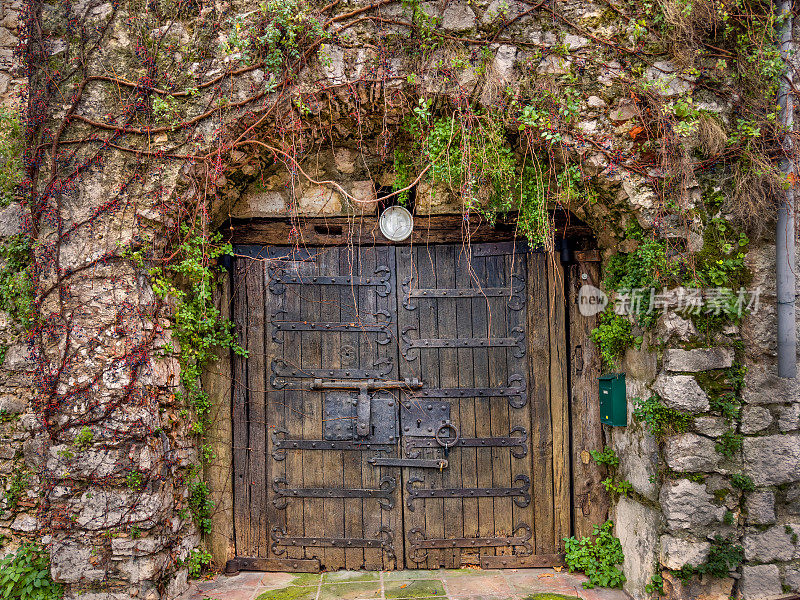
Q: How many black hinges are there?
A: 12